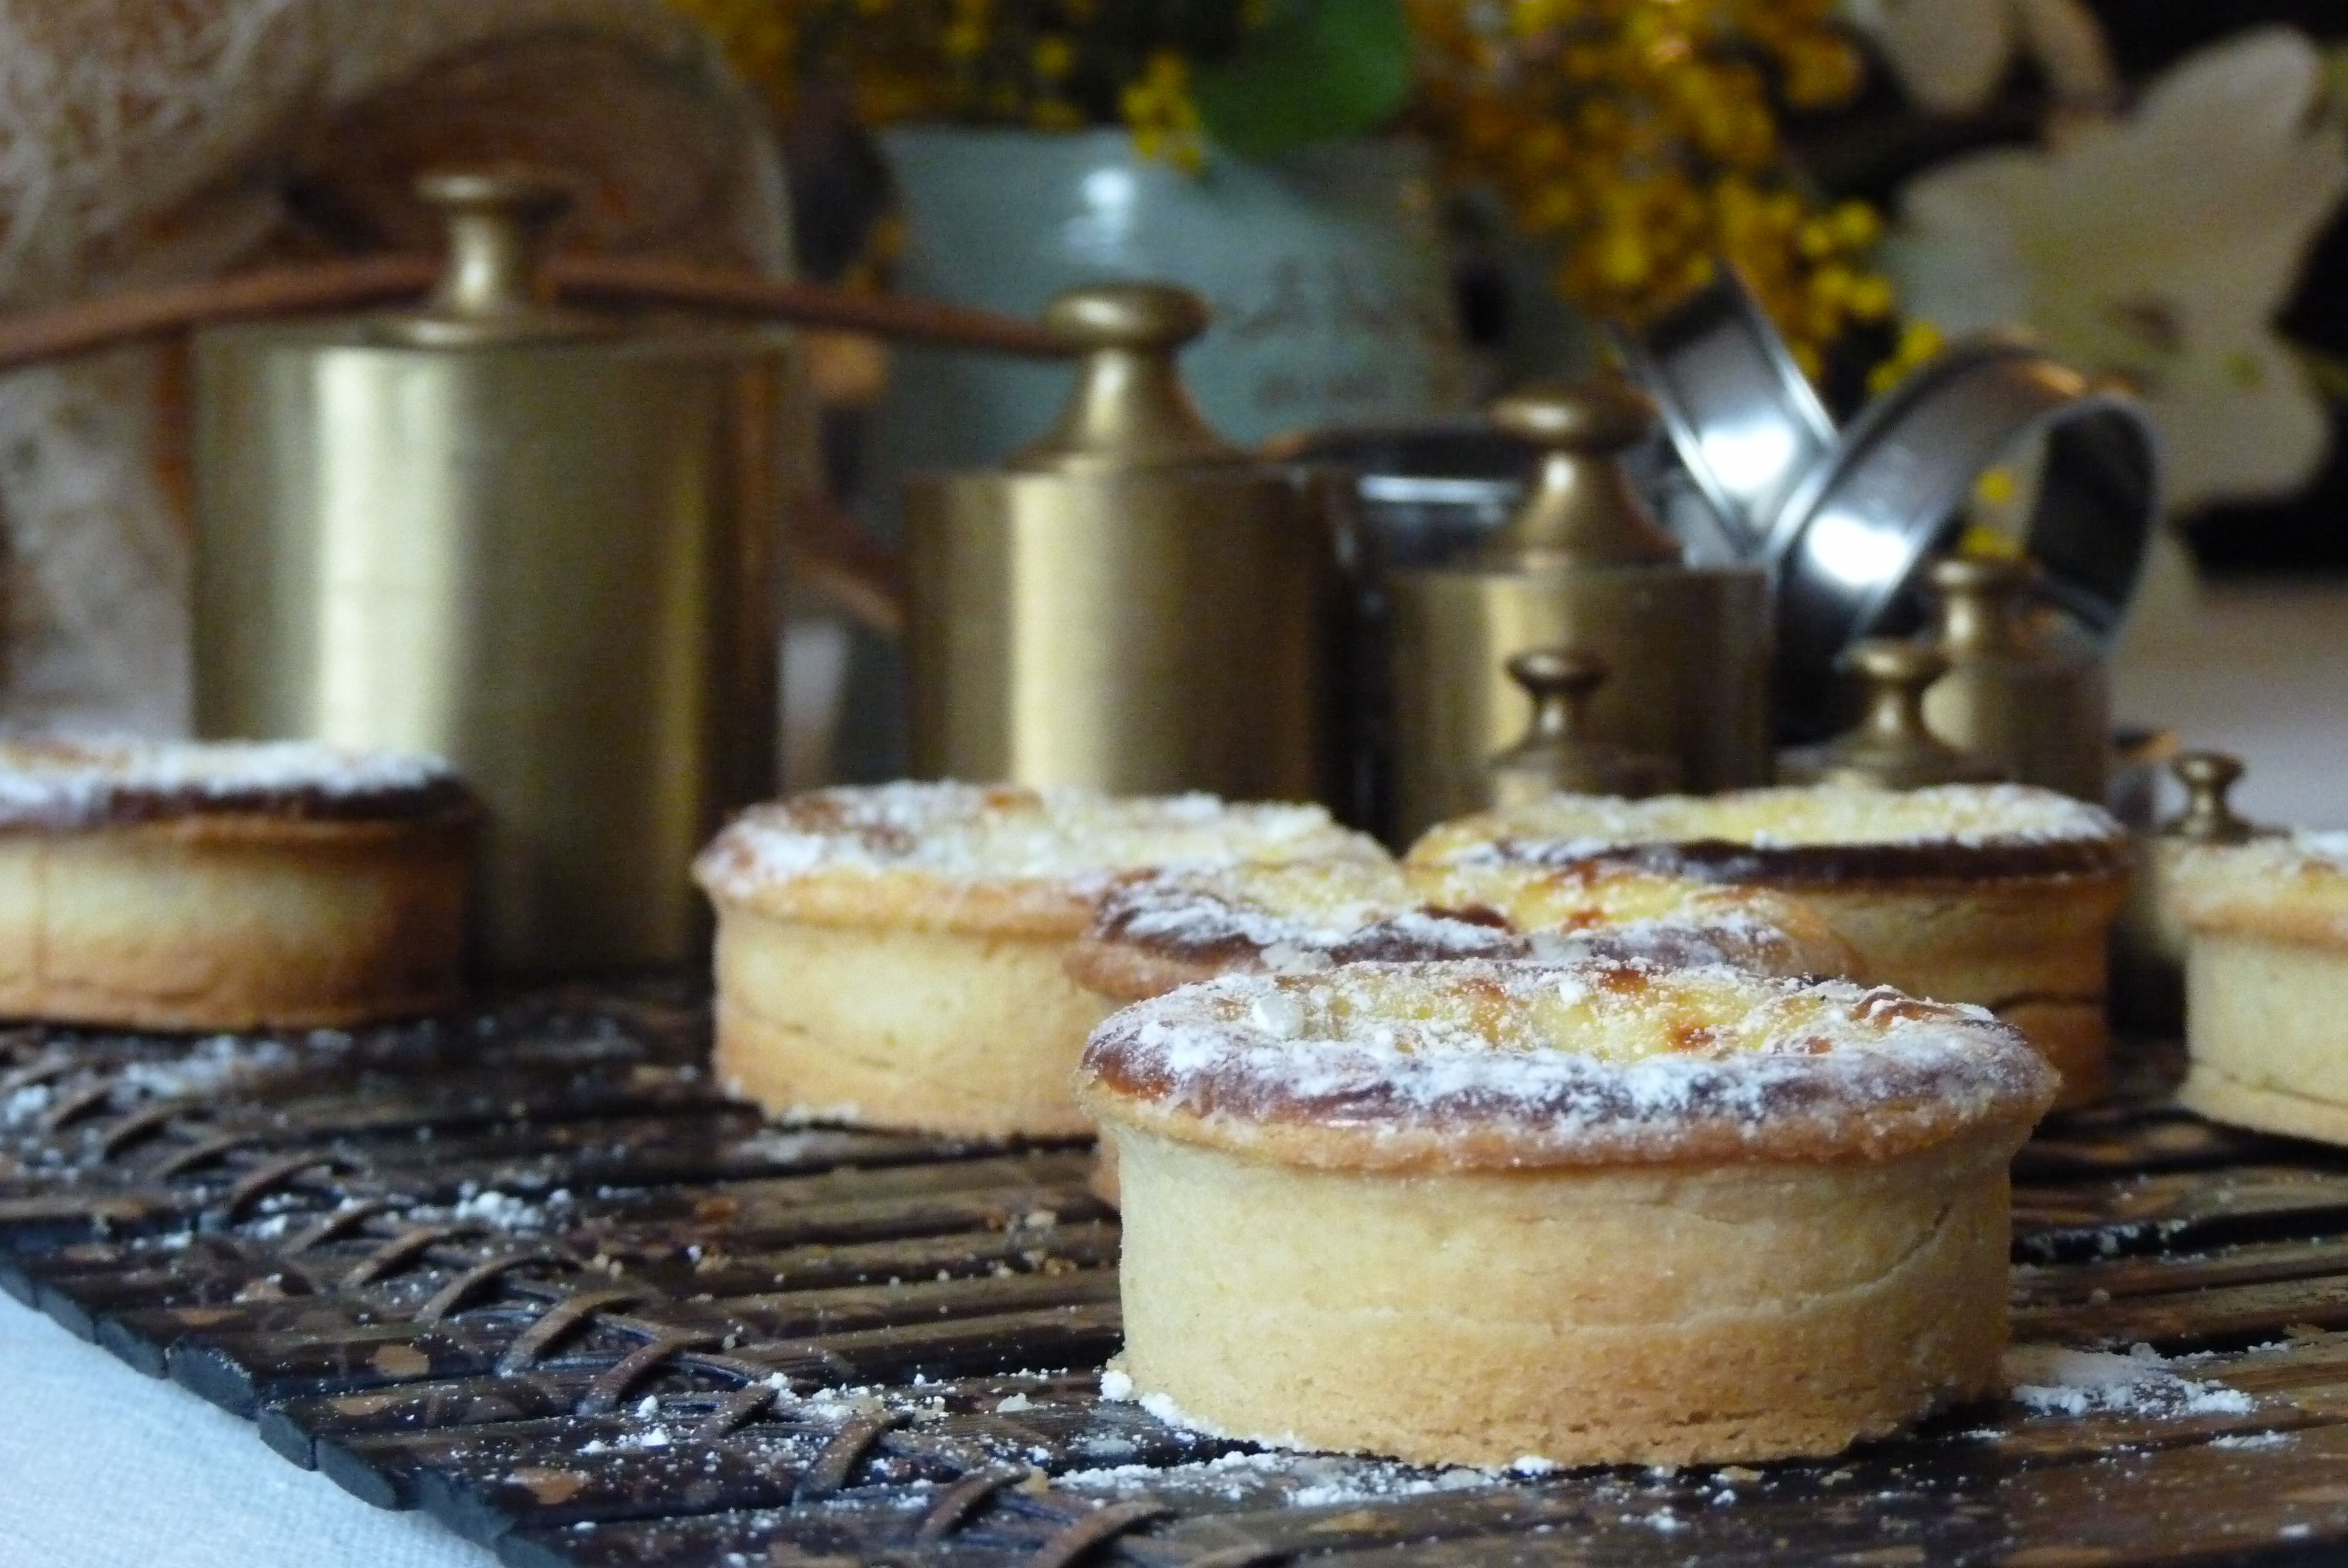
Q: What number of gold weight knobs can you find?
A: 7